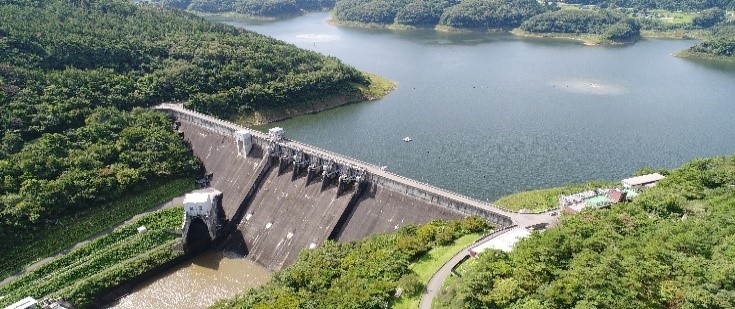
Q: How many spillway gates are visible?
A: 6